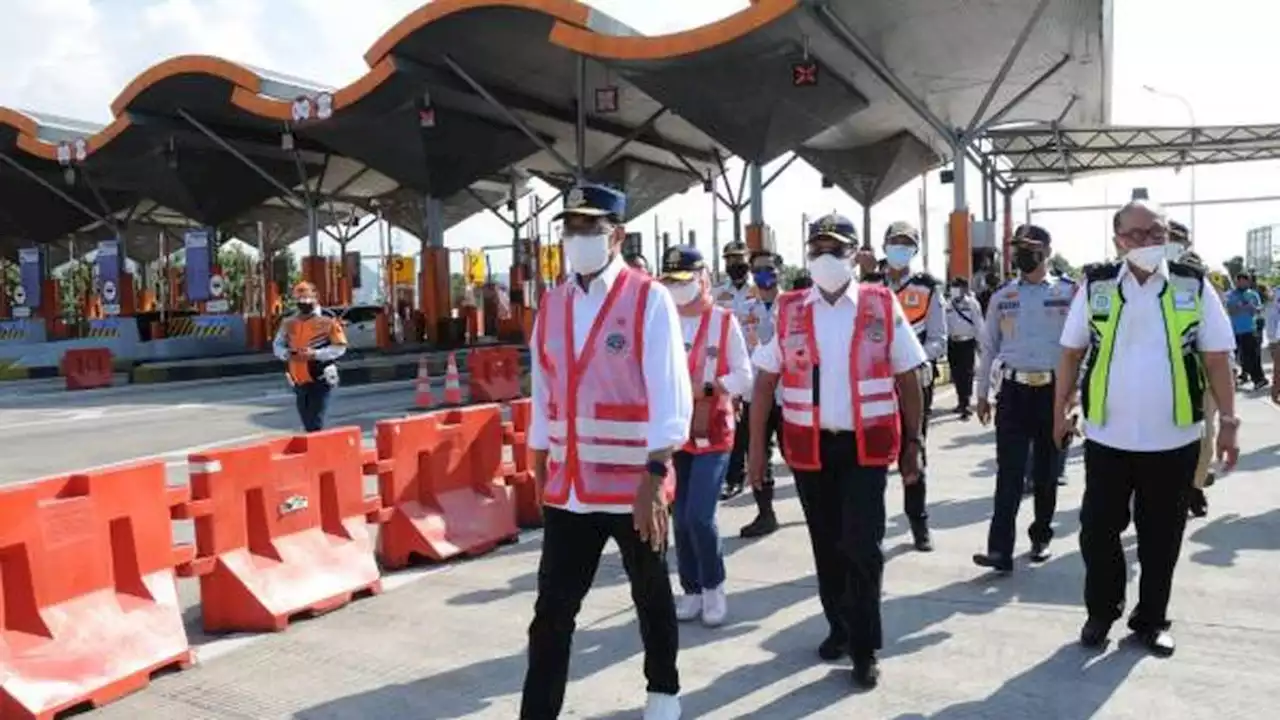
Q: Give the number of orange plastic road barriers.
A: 6